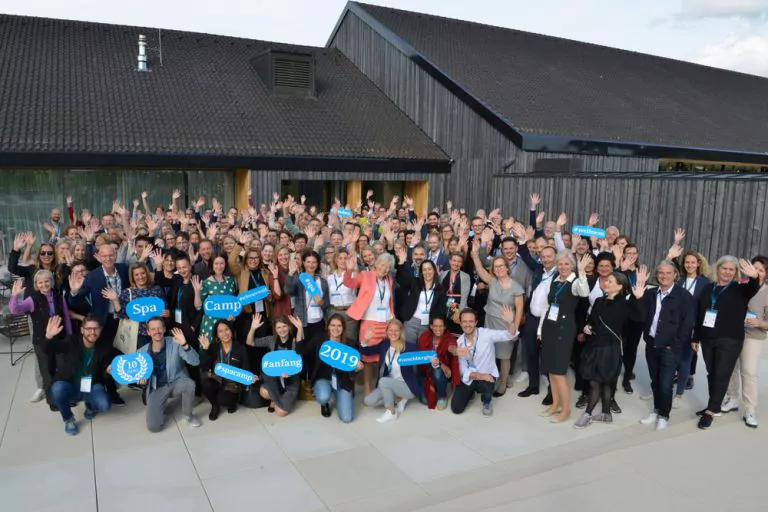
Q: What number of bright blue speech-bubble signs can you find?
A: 11